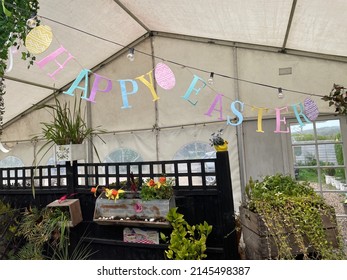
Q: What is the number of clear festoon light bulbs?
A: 4